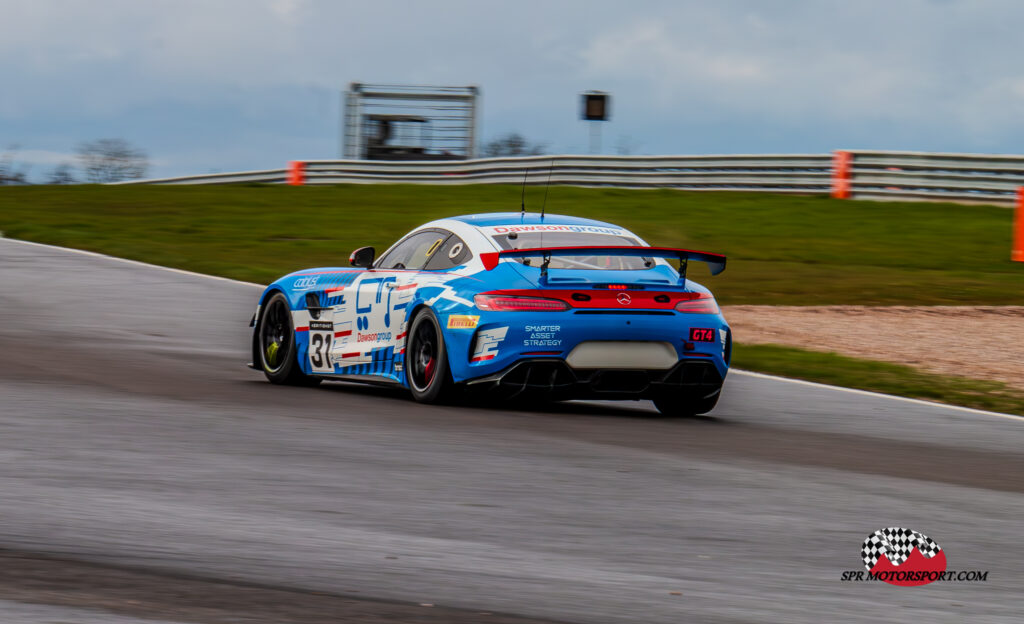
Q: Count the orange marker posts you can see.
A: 3